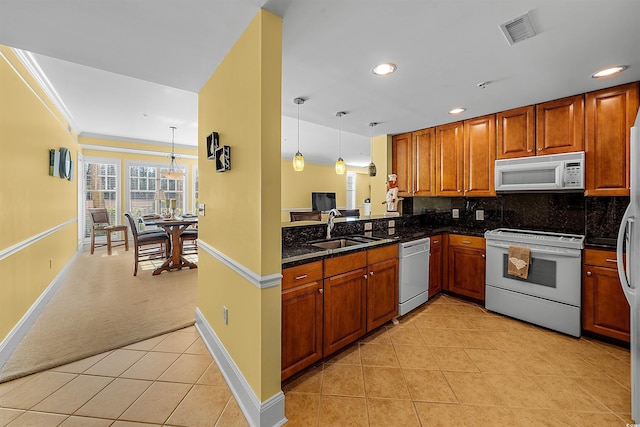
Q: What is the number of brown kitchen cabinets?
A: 13